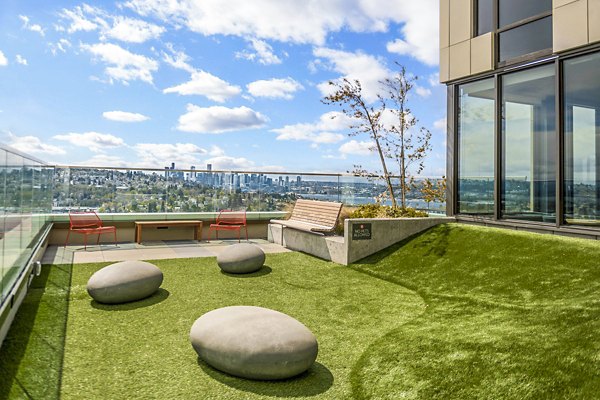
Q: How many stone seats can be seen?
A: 3